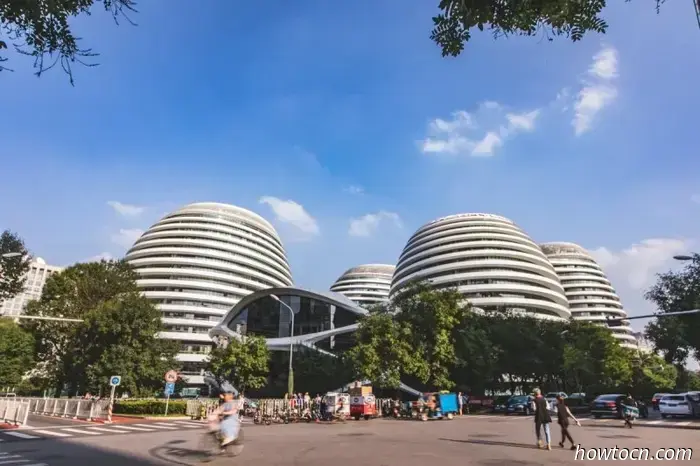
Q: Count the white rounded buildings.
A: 4